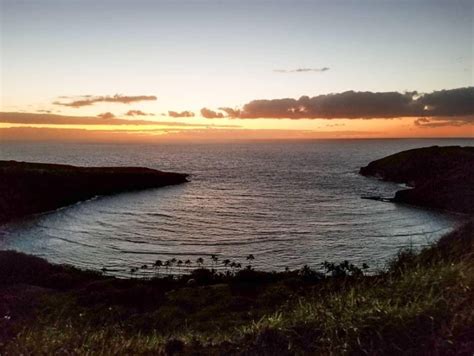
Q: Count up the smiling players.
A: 0